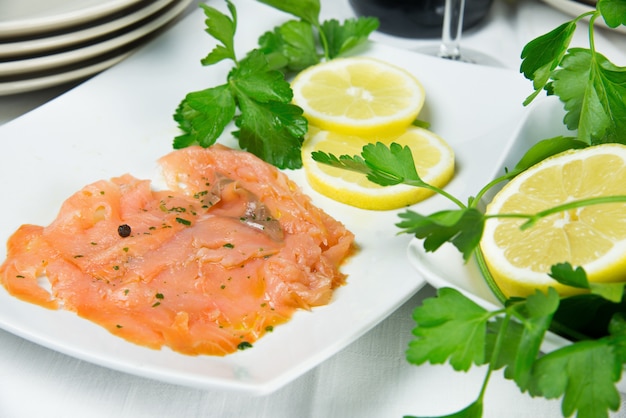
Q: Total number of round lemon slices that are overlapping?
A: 2